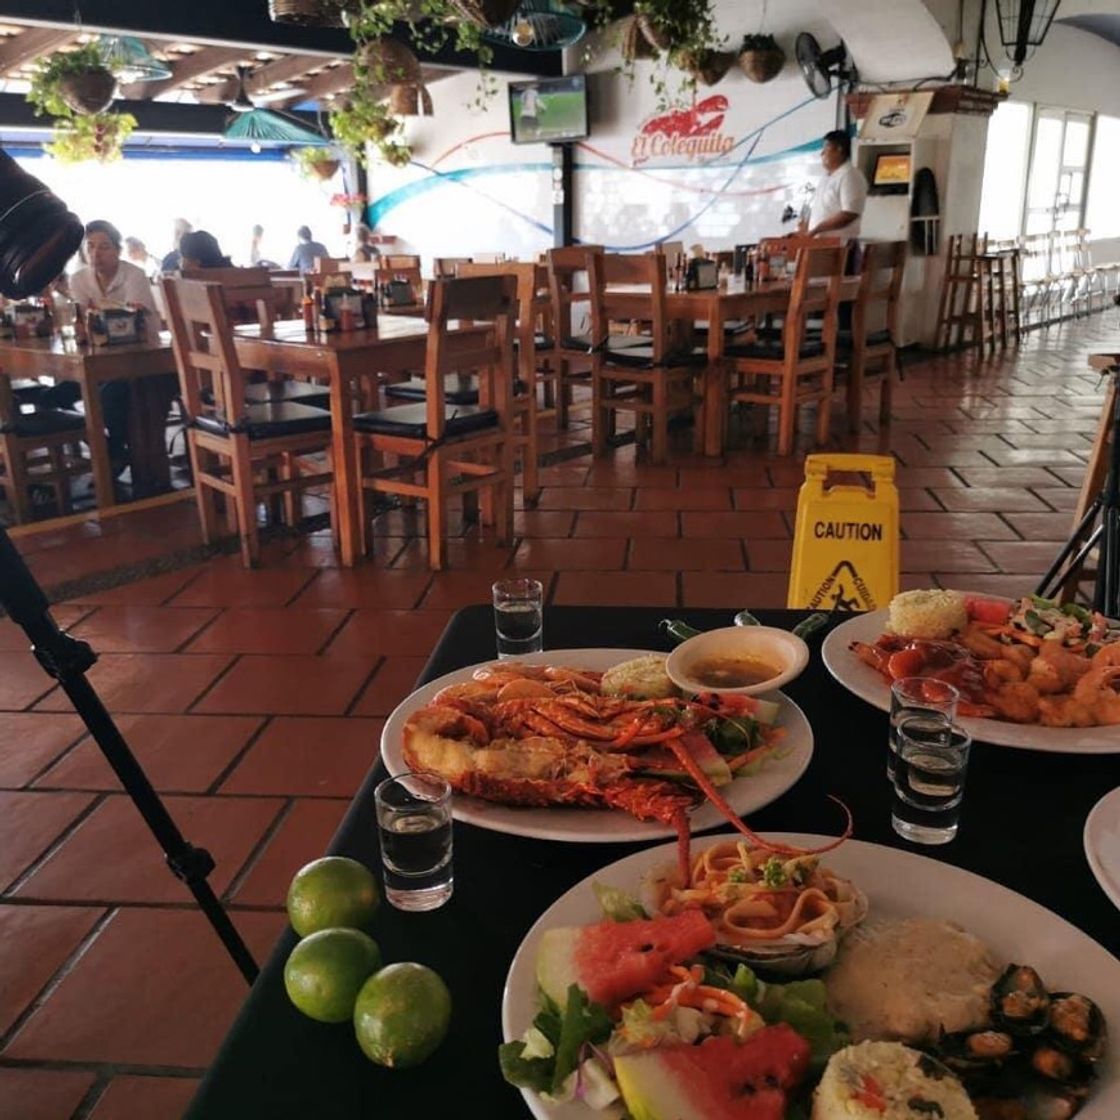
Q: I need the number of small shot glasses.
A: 4